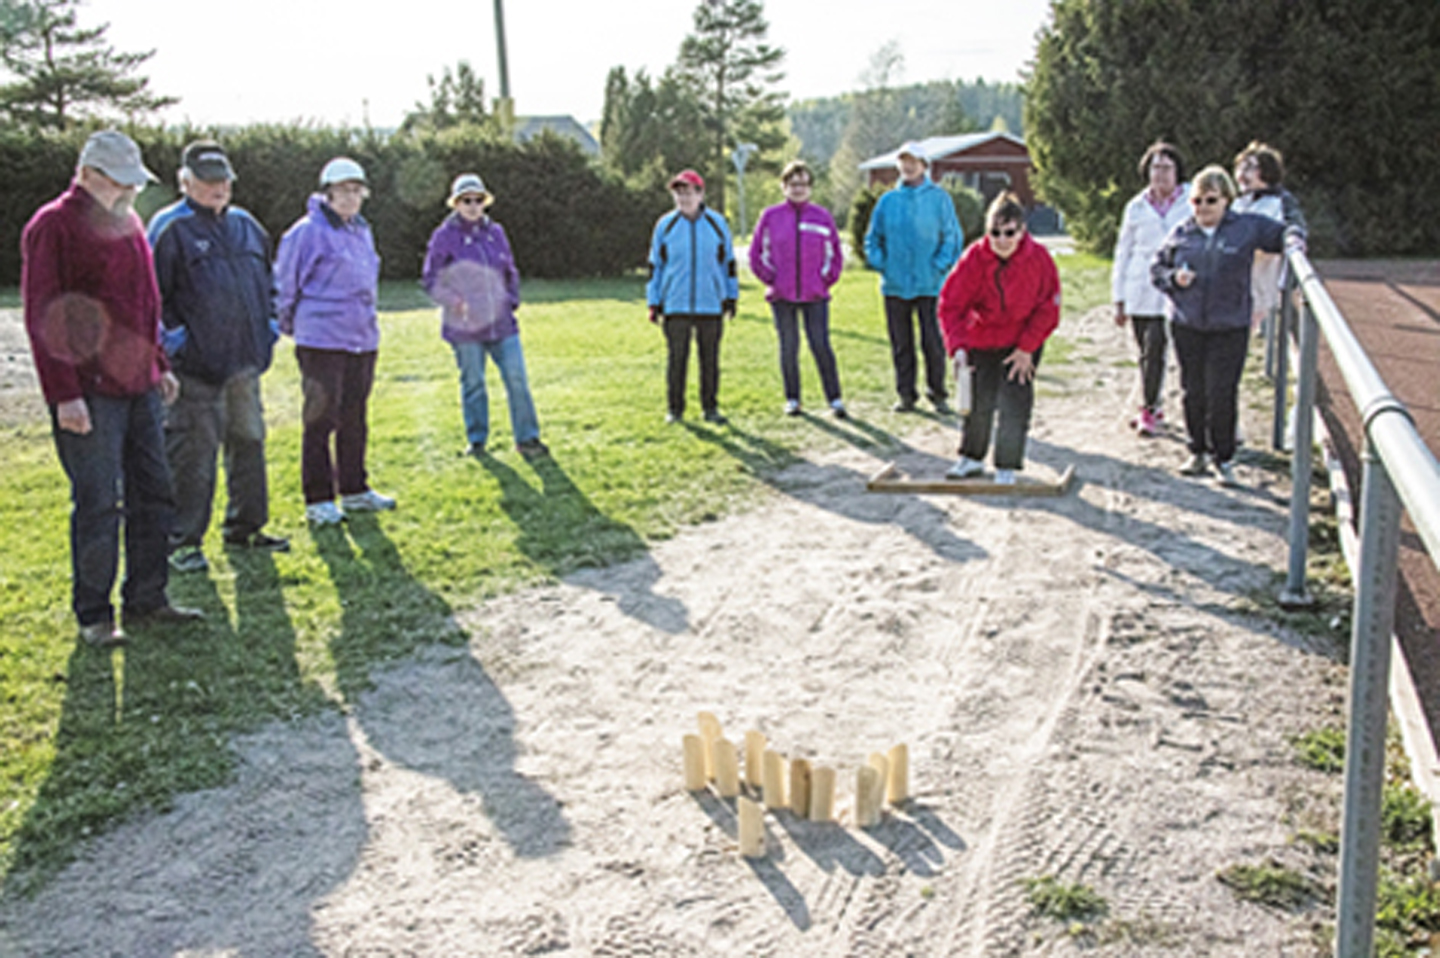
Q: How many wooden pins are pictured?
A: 11